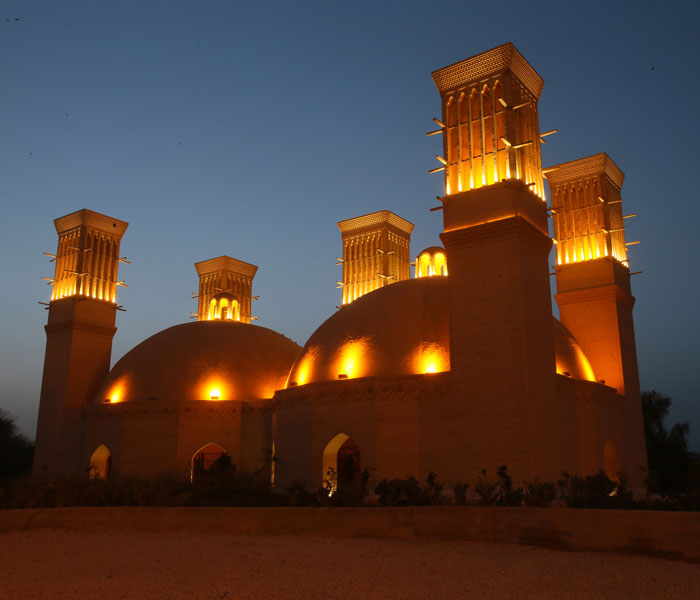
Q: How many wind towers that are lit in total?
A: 5